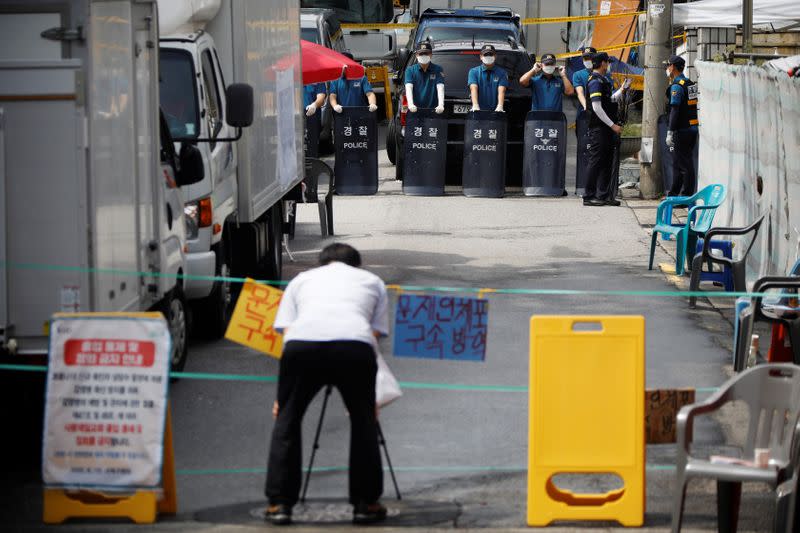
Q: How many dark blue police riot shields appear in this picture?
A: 7